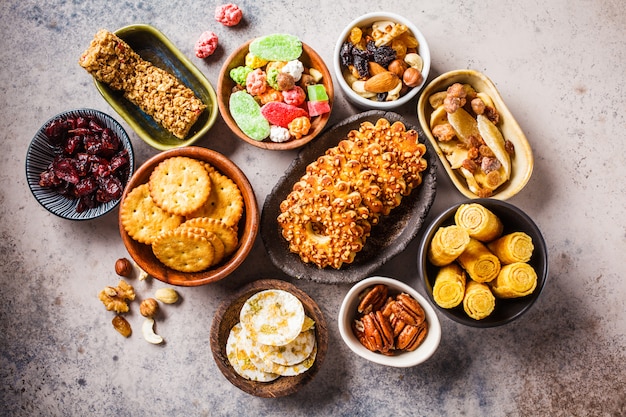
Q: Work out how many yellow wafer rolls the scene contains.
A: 7